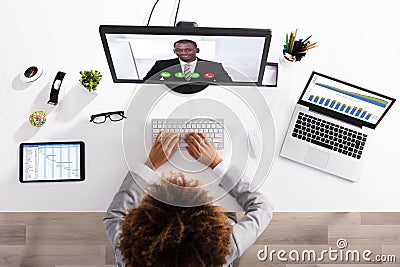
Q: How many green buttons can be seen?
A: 3